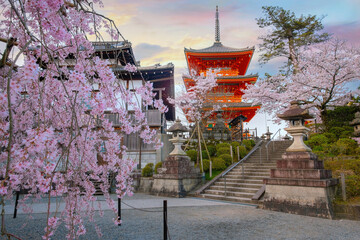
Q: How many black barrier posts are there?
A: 3